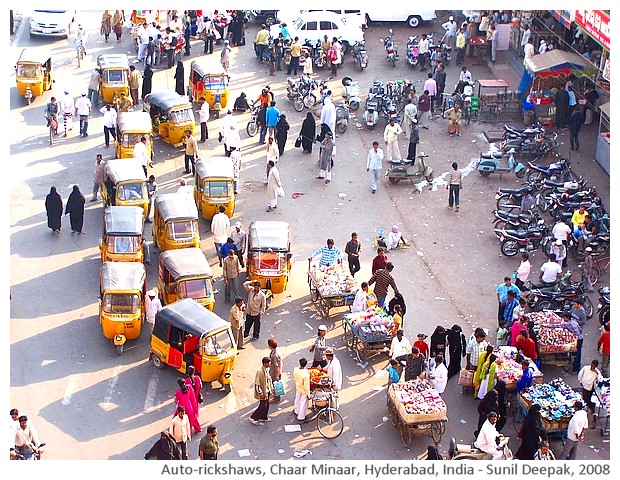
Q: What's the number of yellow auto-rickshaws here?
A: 13